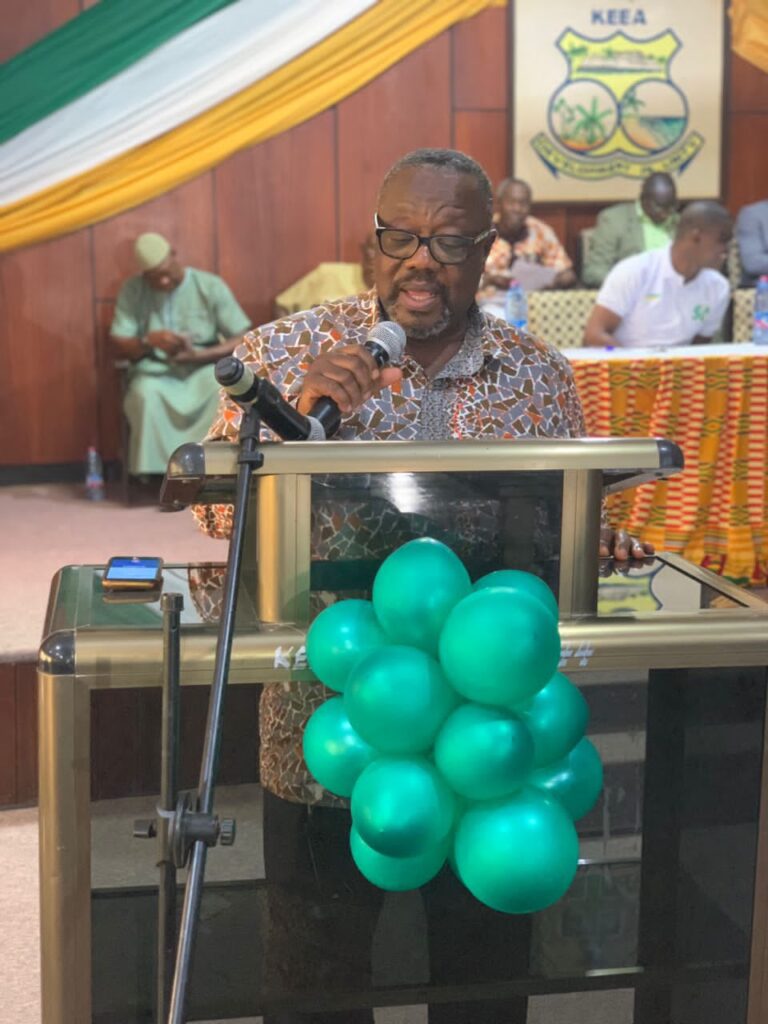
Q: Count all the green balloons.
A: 12